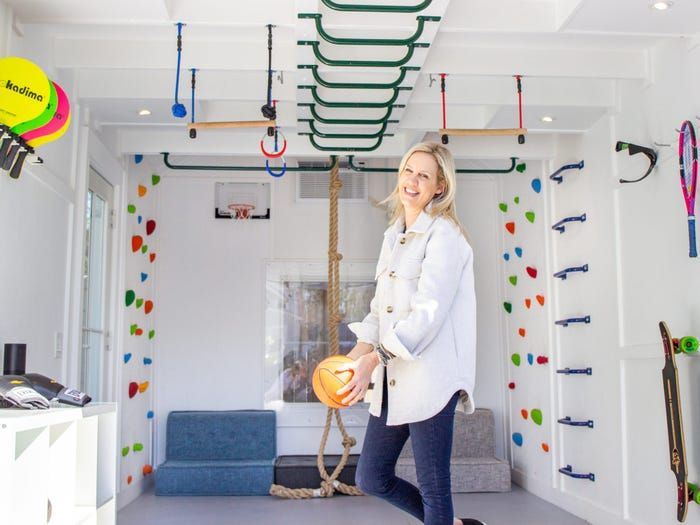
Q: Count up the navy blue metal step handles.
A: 7